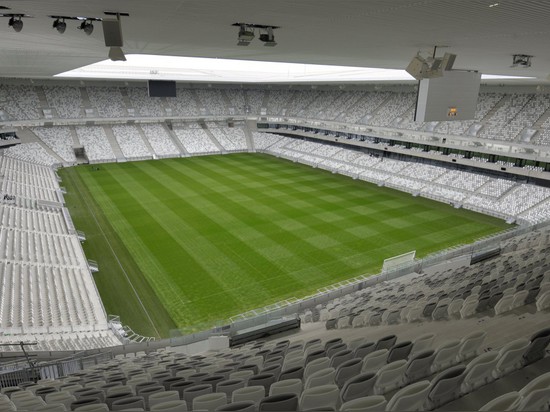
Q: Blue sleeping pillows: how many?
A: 0